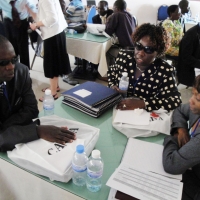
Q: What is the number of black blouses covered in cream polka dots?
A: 1